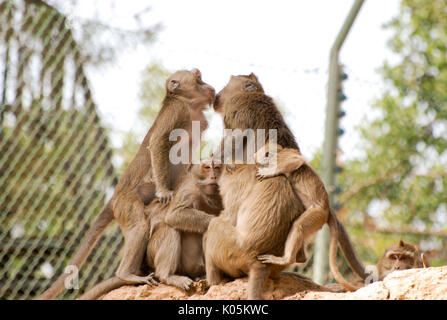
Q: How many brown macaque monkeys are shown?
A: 6